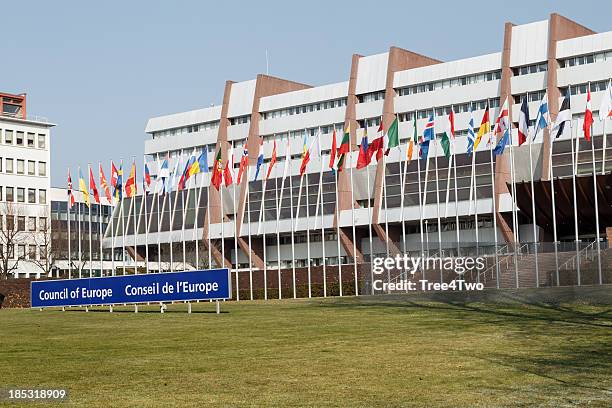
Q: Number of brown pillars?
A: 6